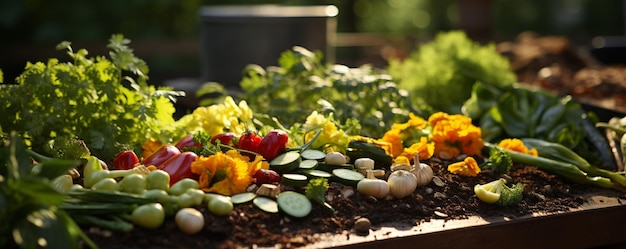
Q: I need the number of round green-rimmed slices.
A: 9